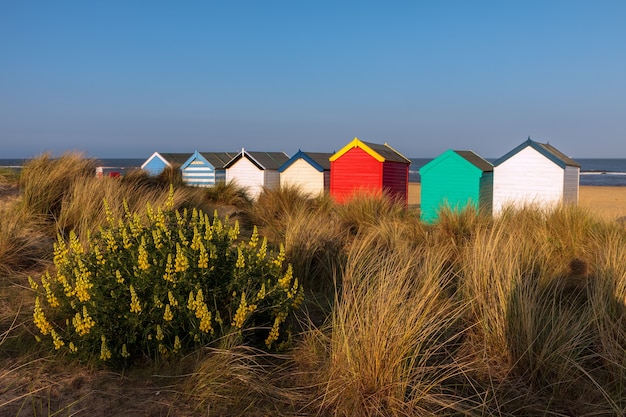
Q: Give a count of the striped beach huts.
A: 1